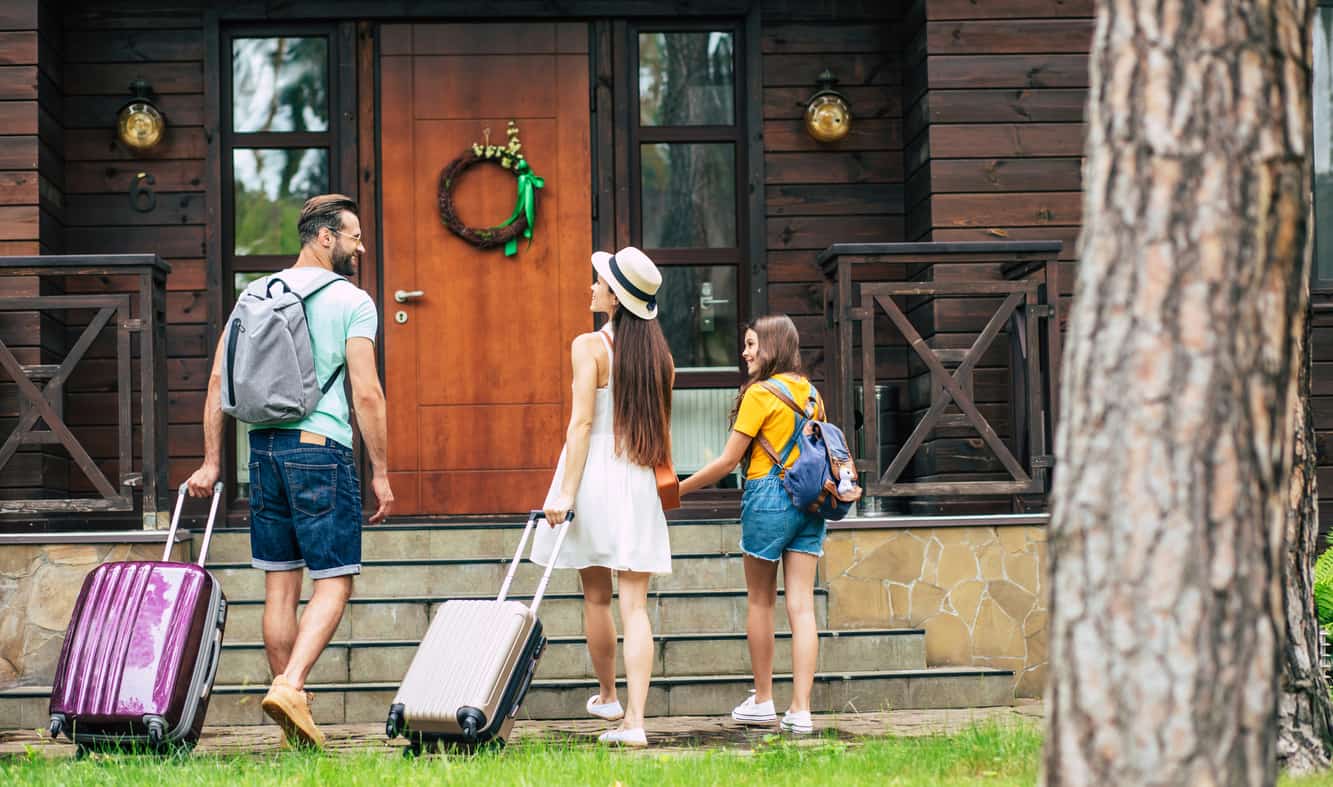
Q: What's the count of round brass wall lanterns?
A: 2